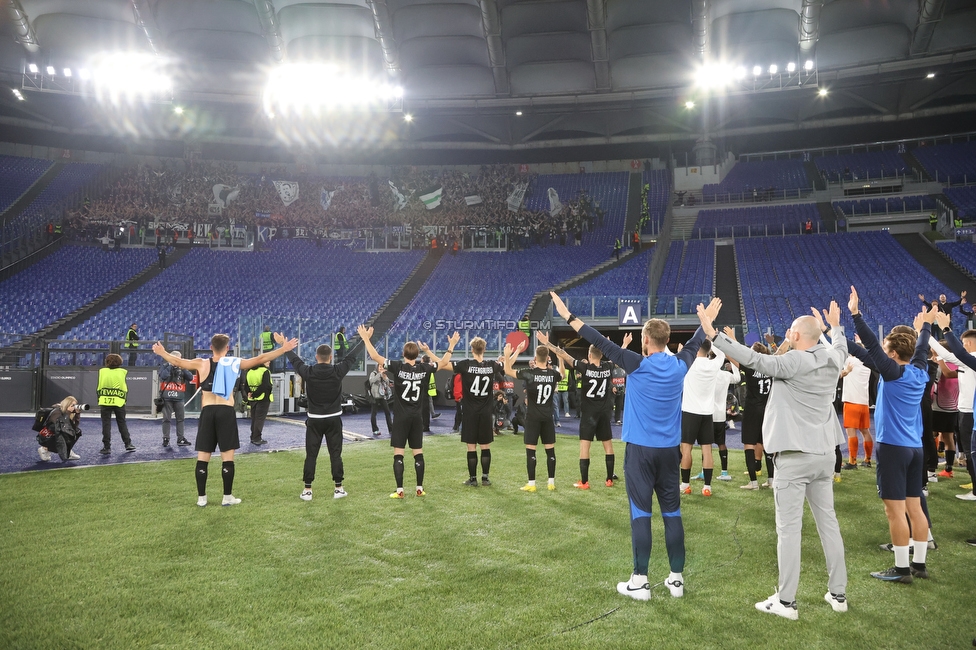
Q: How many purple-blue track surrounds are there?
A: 1